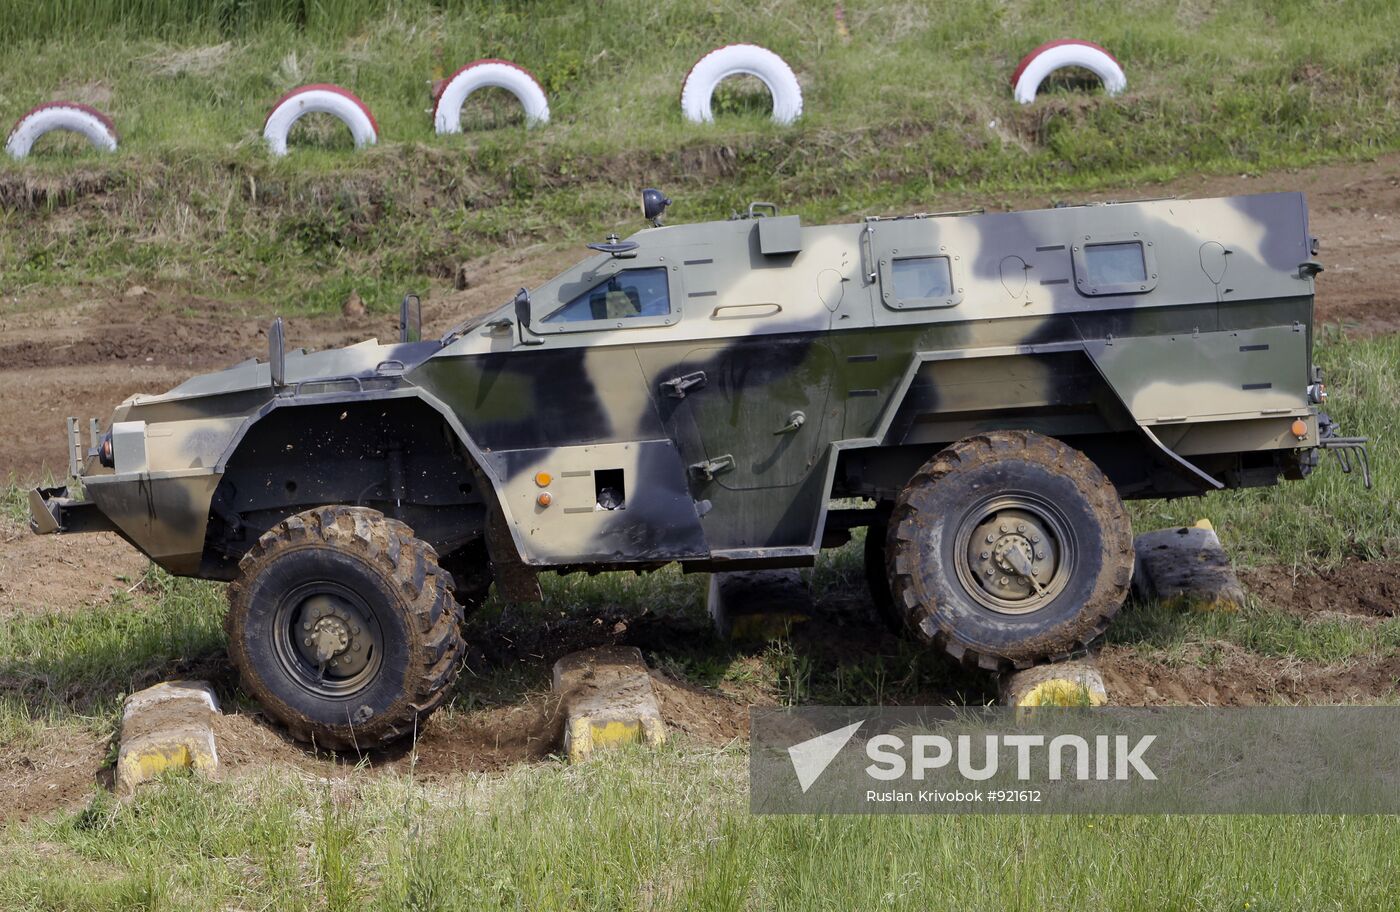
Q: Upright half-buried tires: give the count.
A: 5